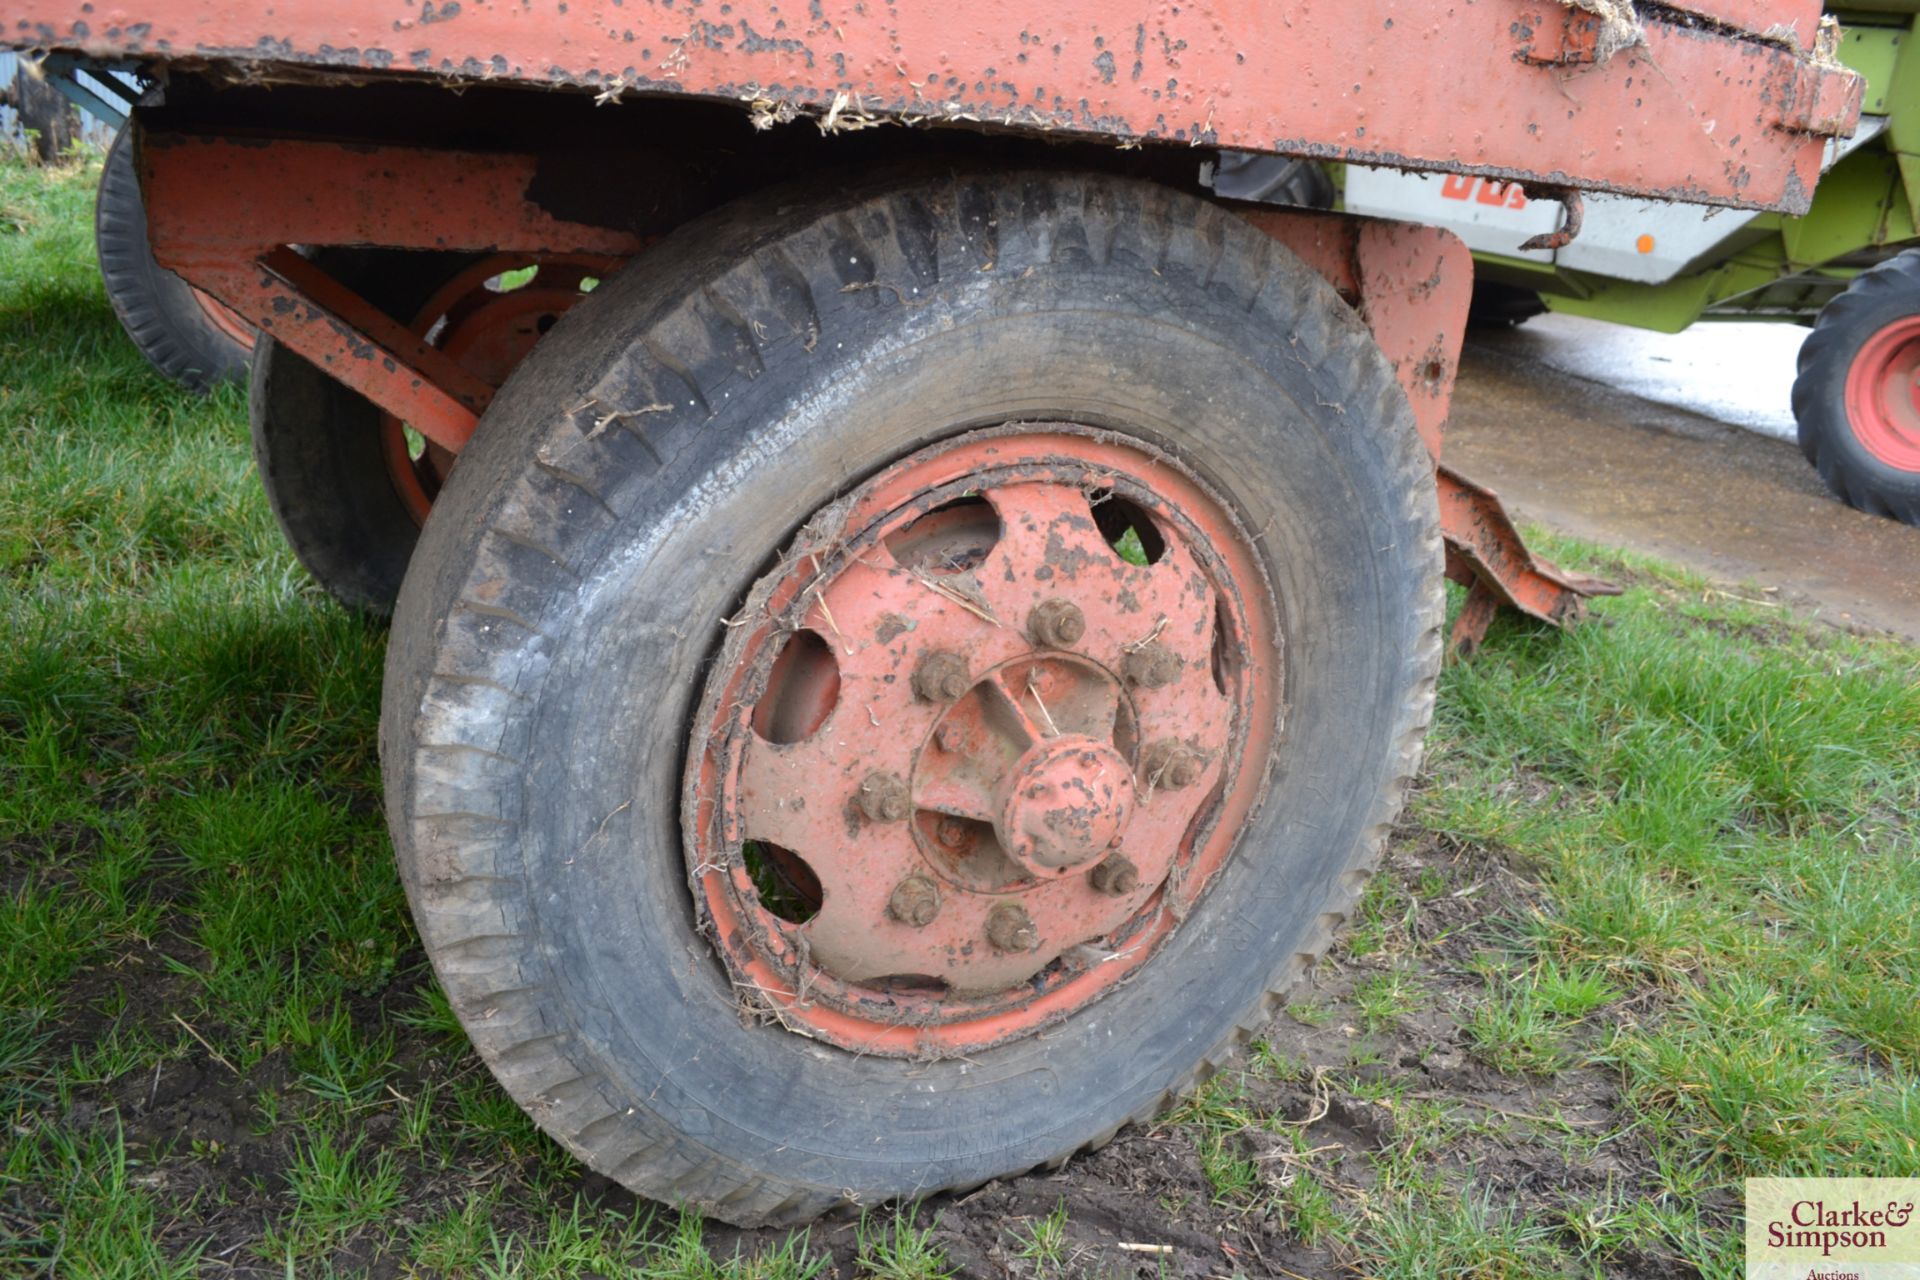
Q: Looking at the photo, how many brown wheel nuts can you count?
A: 8